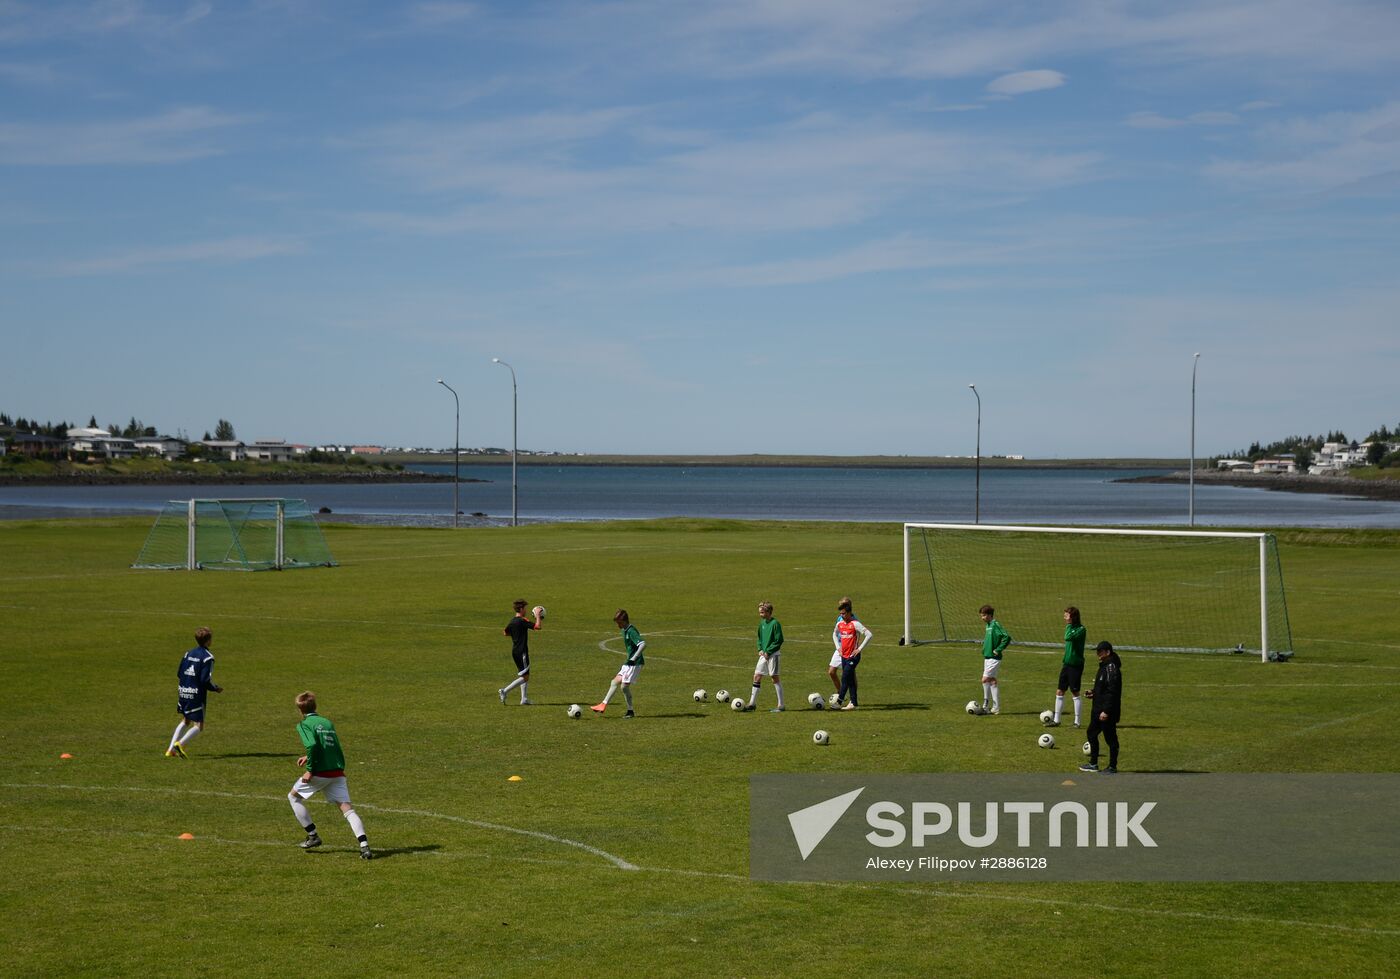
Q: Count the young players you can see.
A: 9